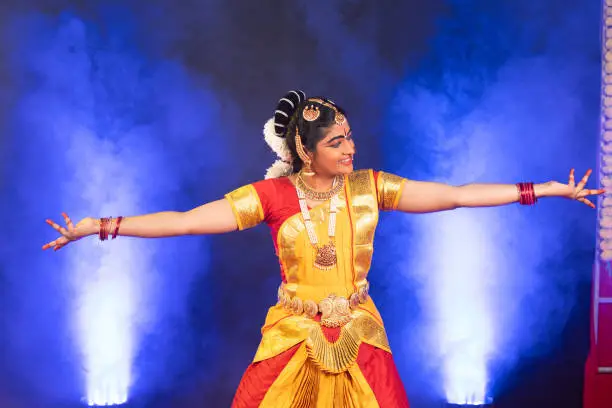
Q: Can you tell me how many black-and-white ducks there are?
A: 0